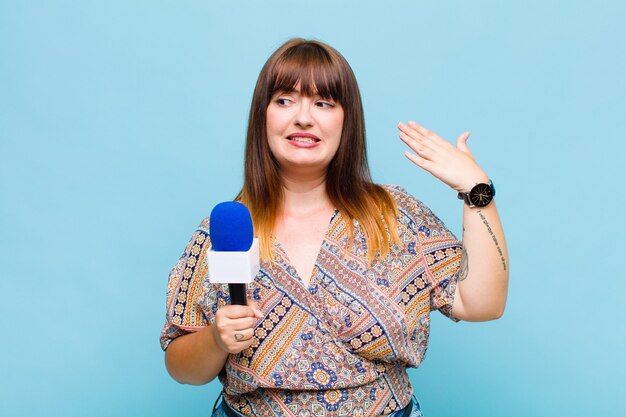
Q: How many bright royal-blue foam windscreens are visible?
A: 1